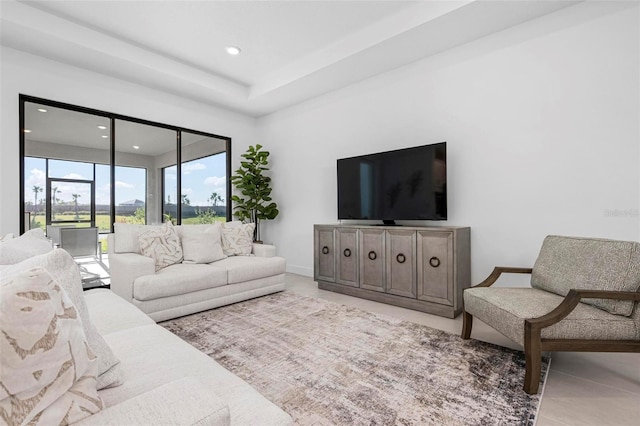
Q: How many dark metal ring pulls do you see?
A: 5